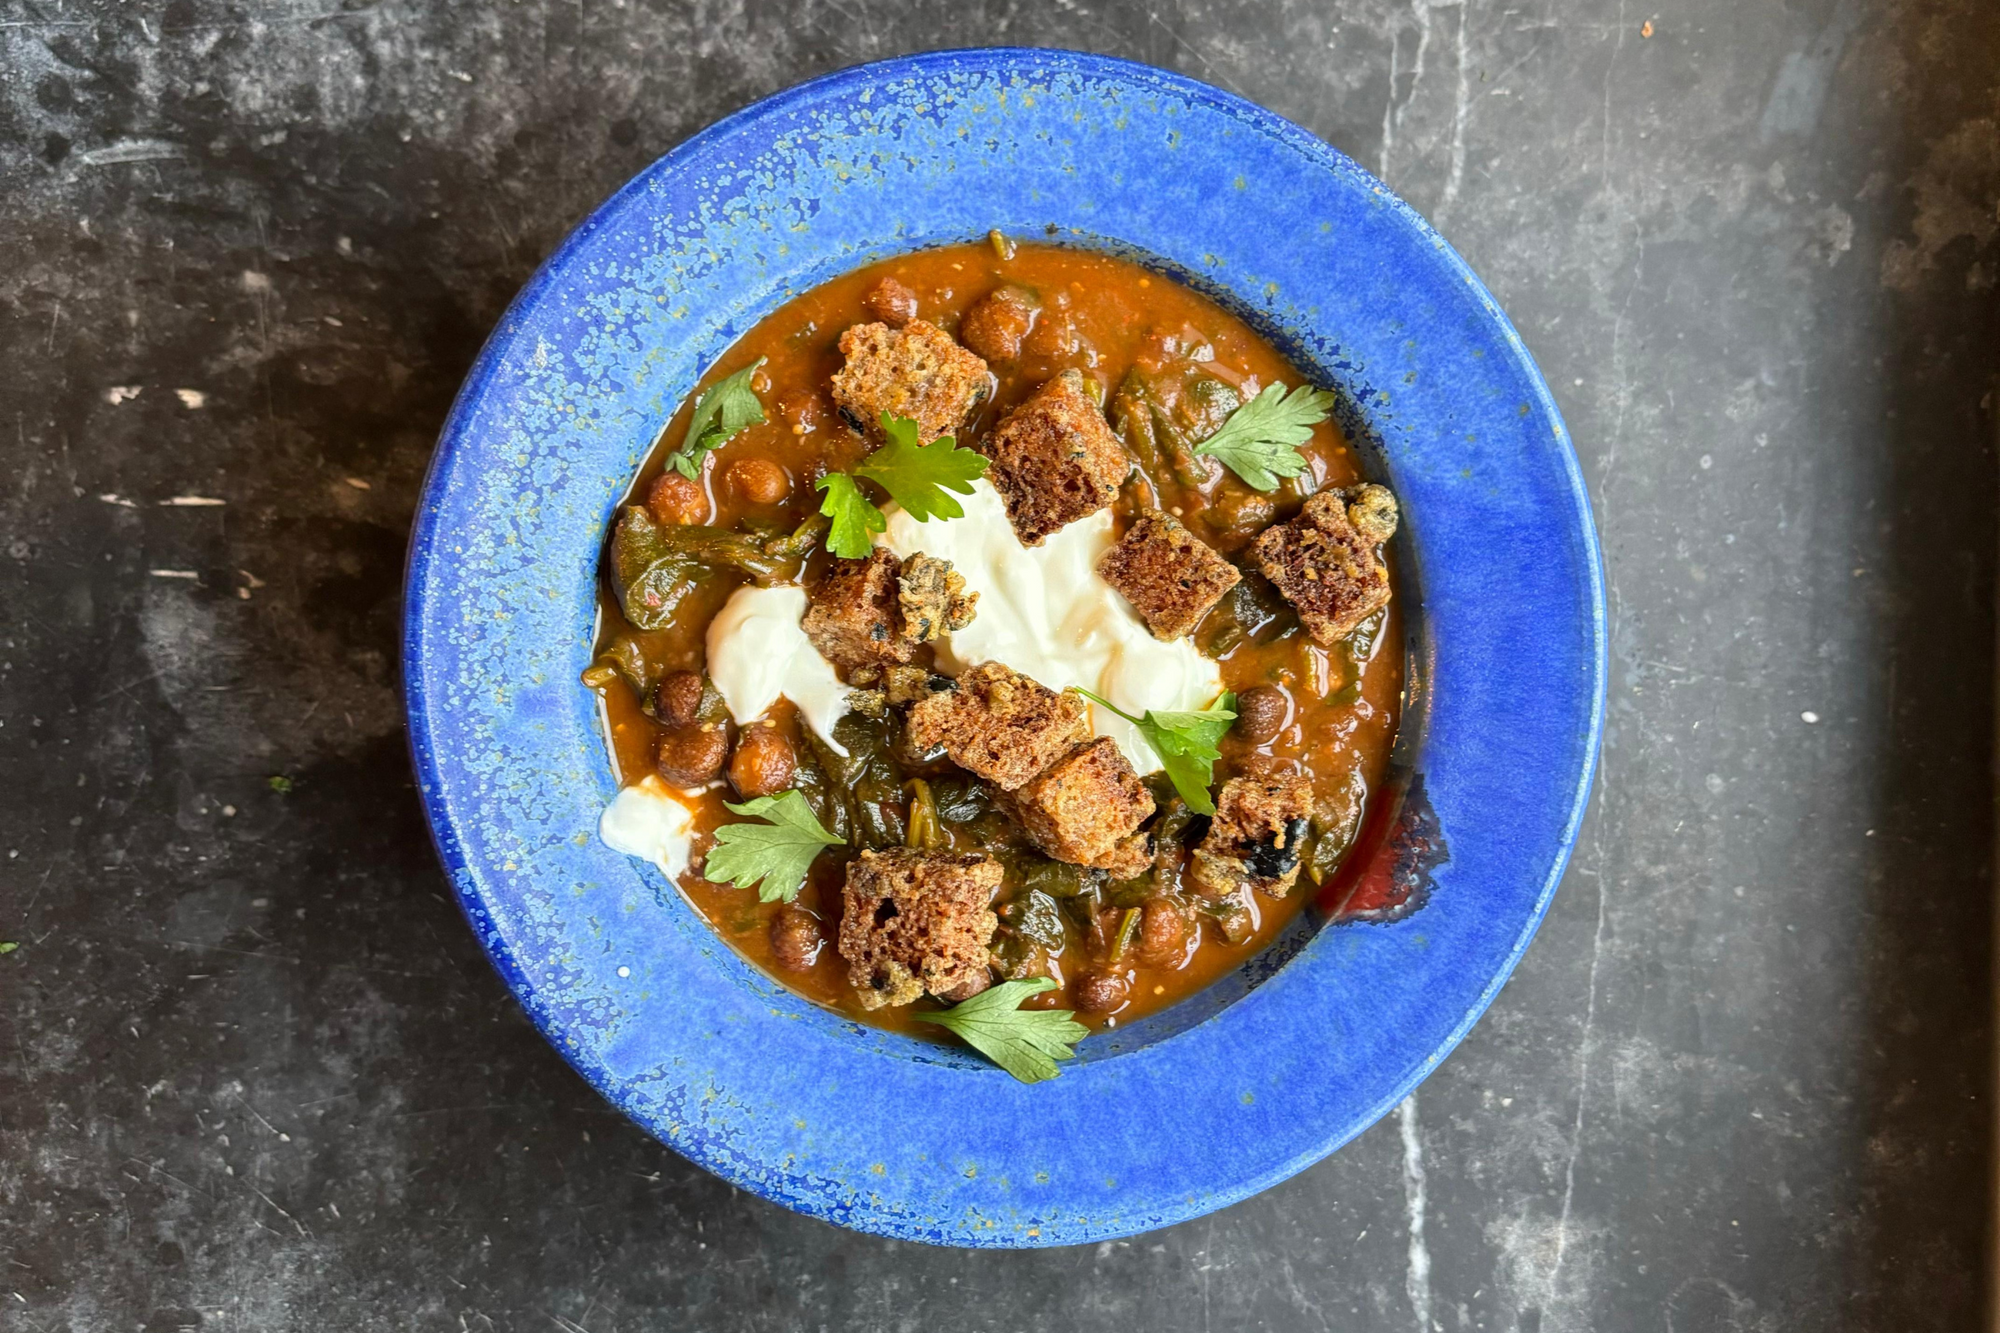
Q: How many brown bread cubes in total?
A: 9